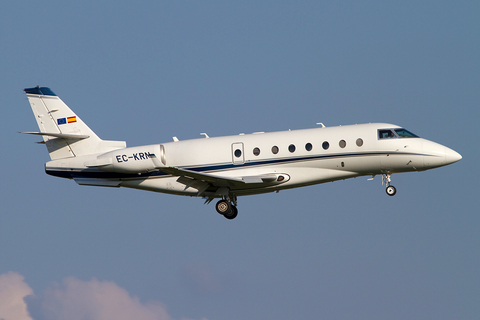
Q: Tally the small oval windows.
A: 8